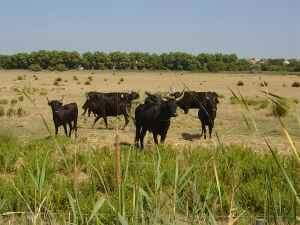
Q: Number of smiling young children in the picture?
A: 0